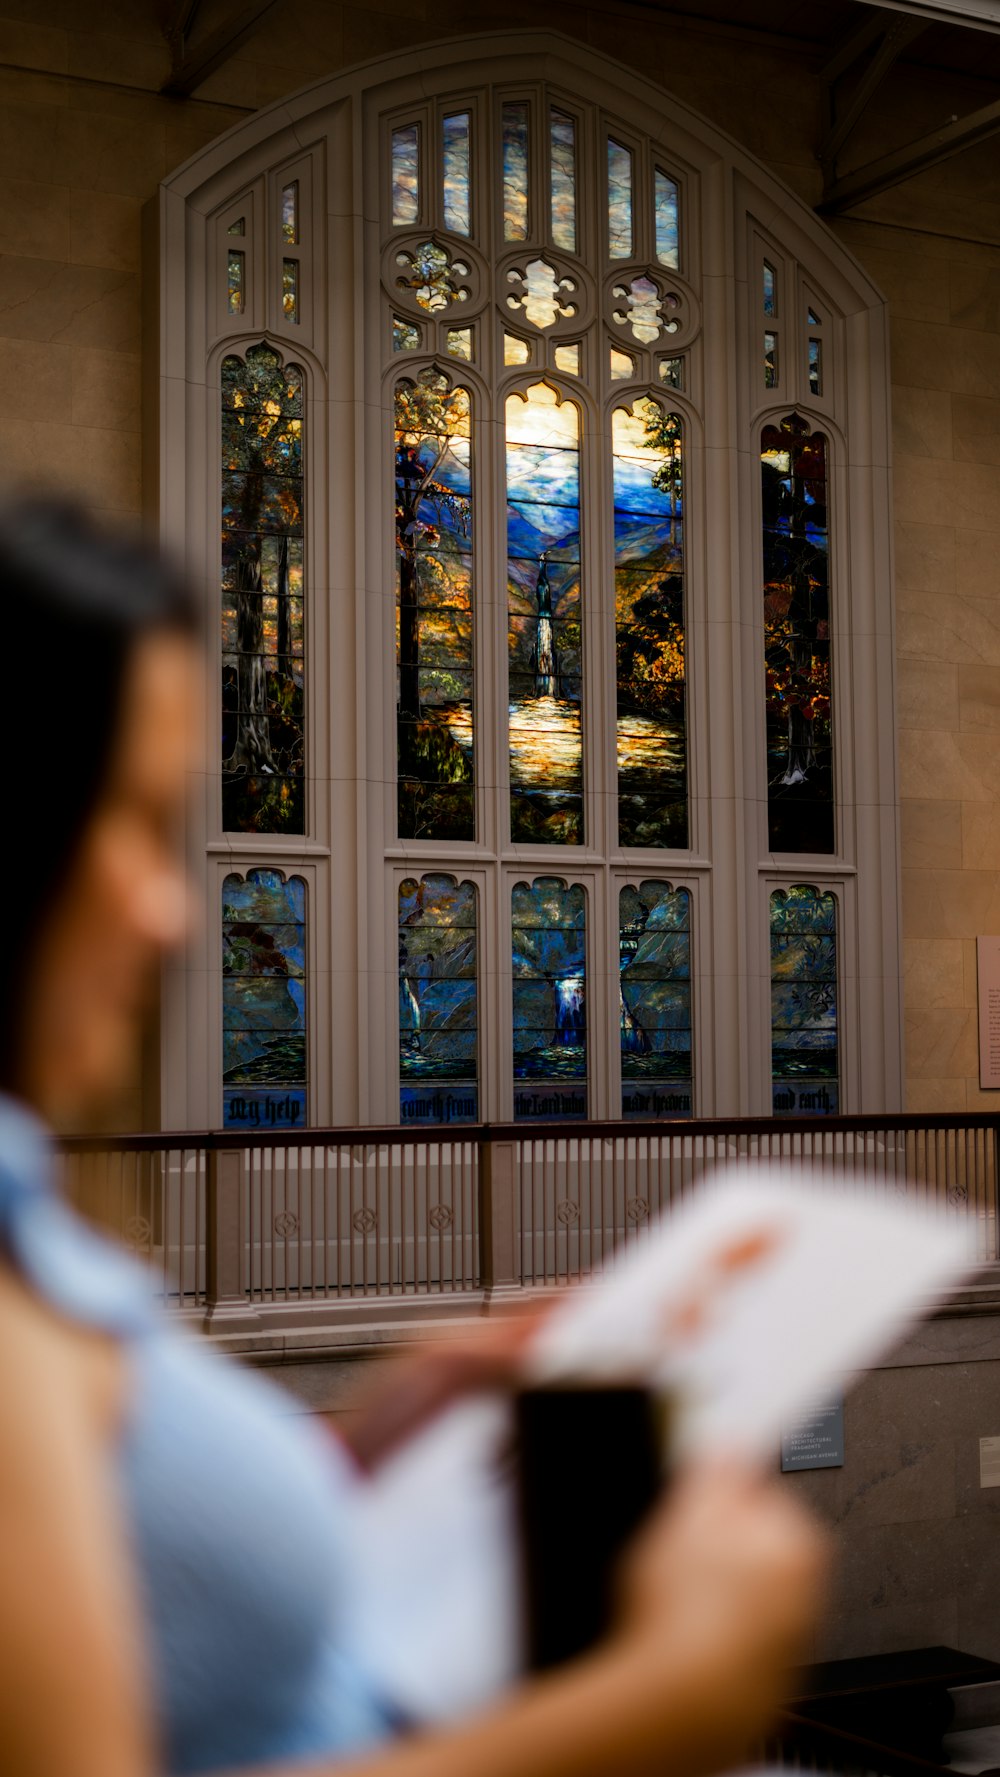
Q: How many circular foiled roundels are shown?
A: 3